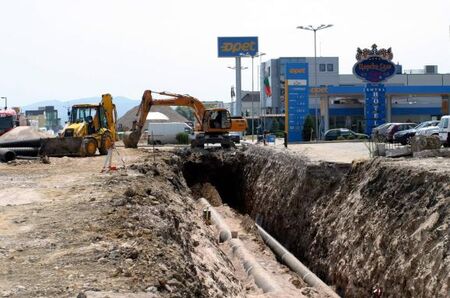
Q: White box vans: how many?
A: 1